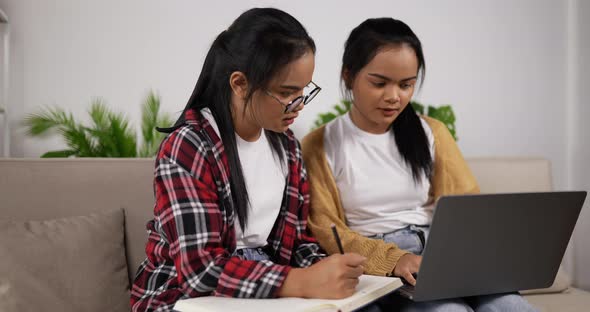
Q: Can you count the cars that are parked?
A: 0